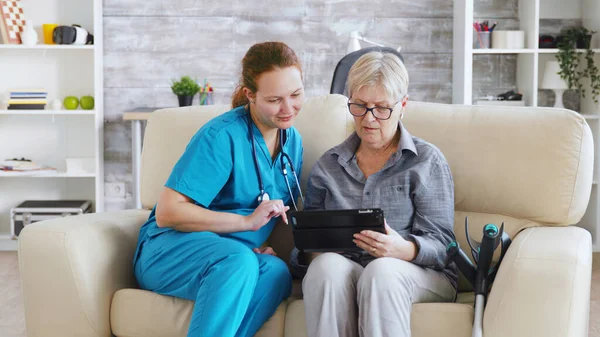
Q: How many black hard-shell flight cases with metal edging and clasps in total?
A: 1